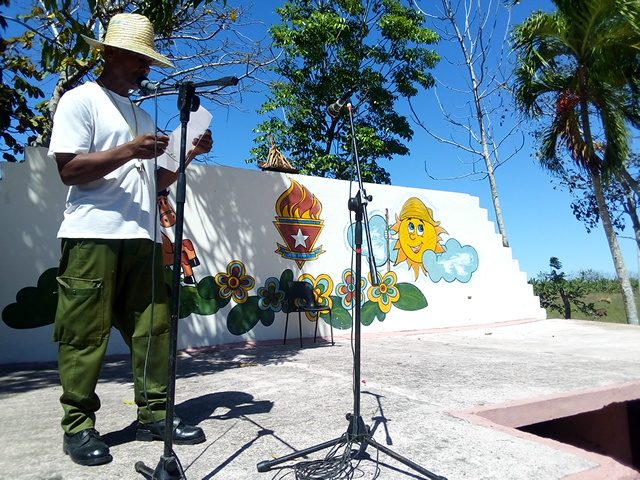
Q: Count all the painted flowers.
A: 5